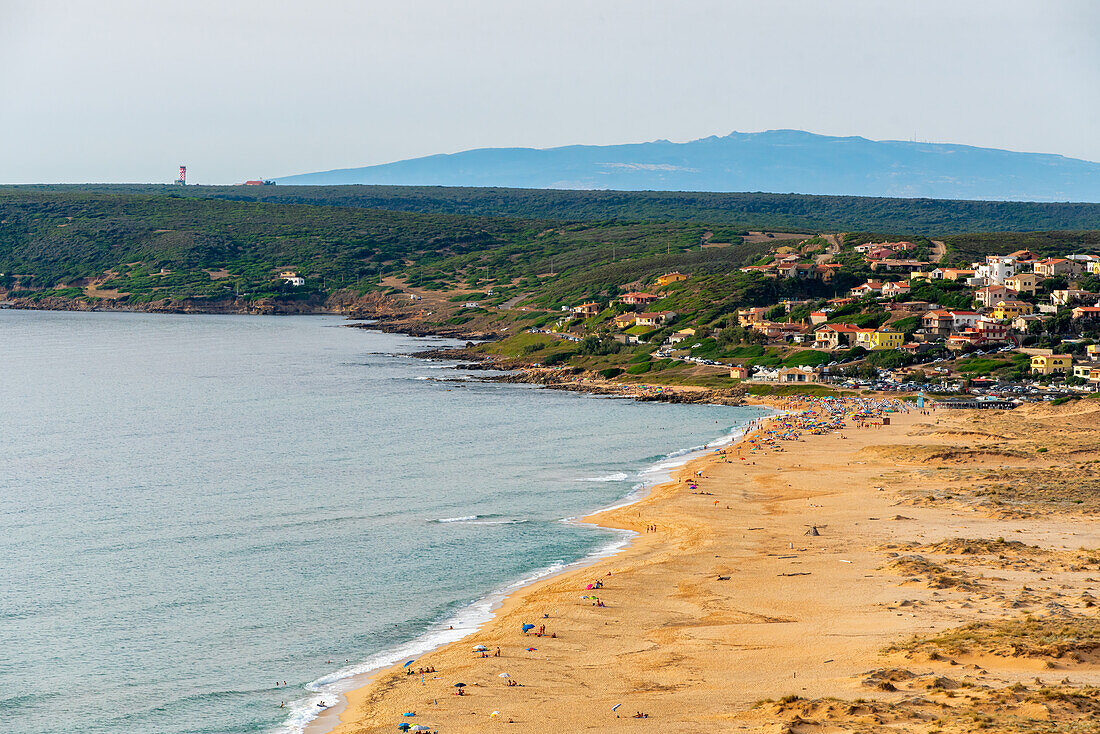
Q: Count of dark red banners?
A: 0